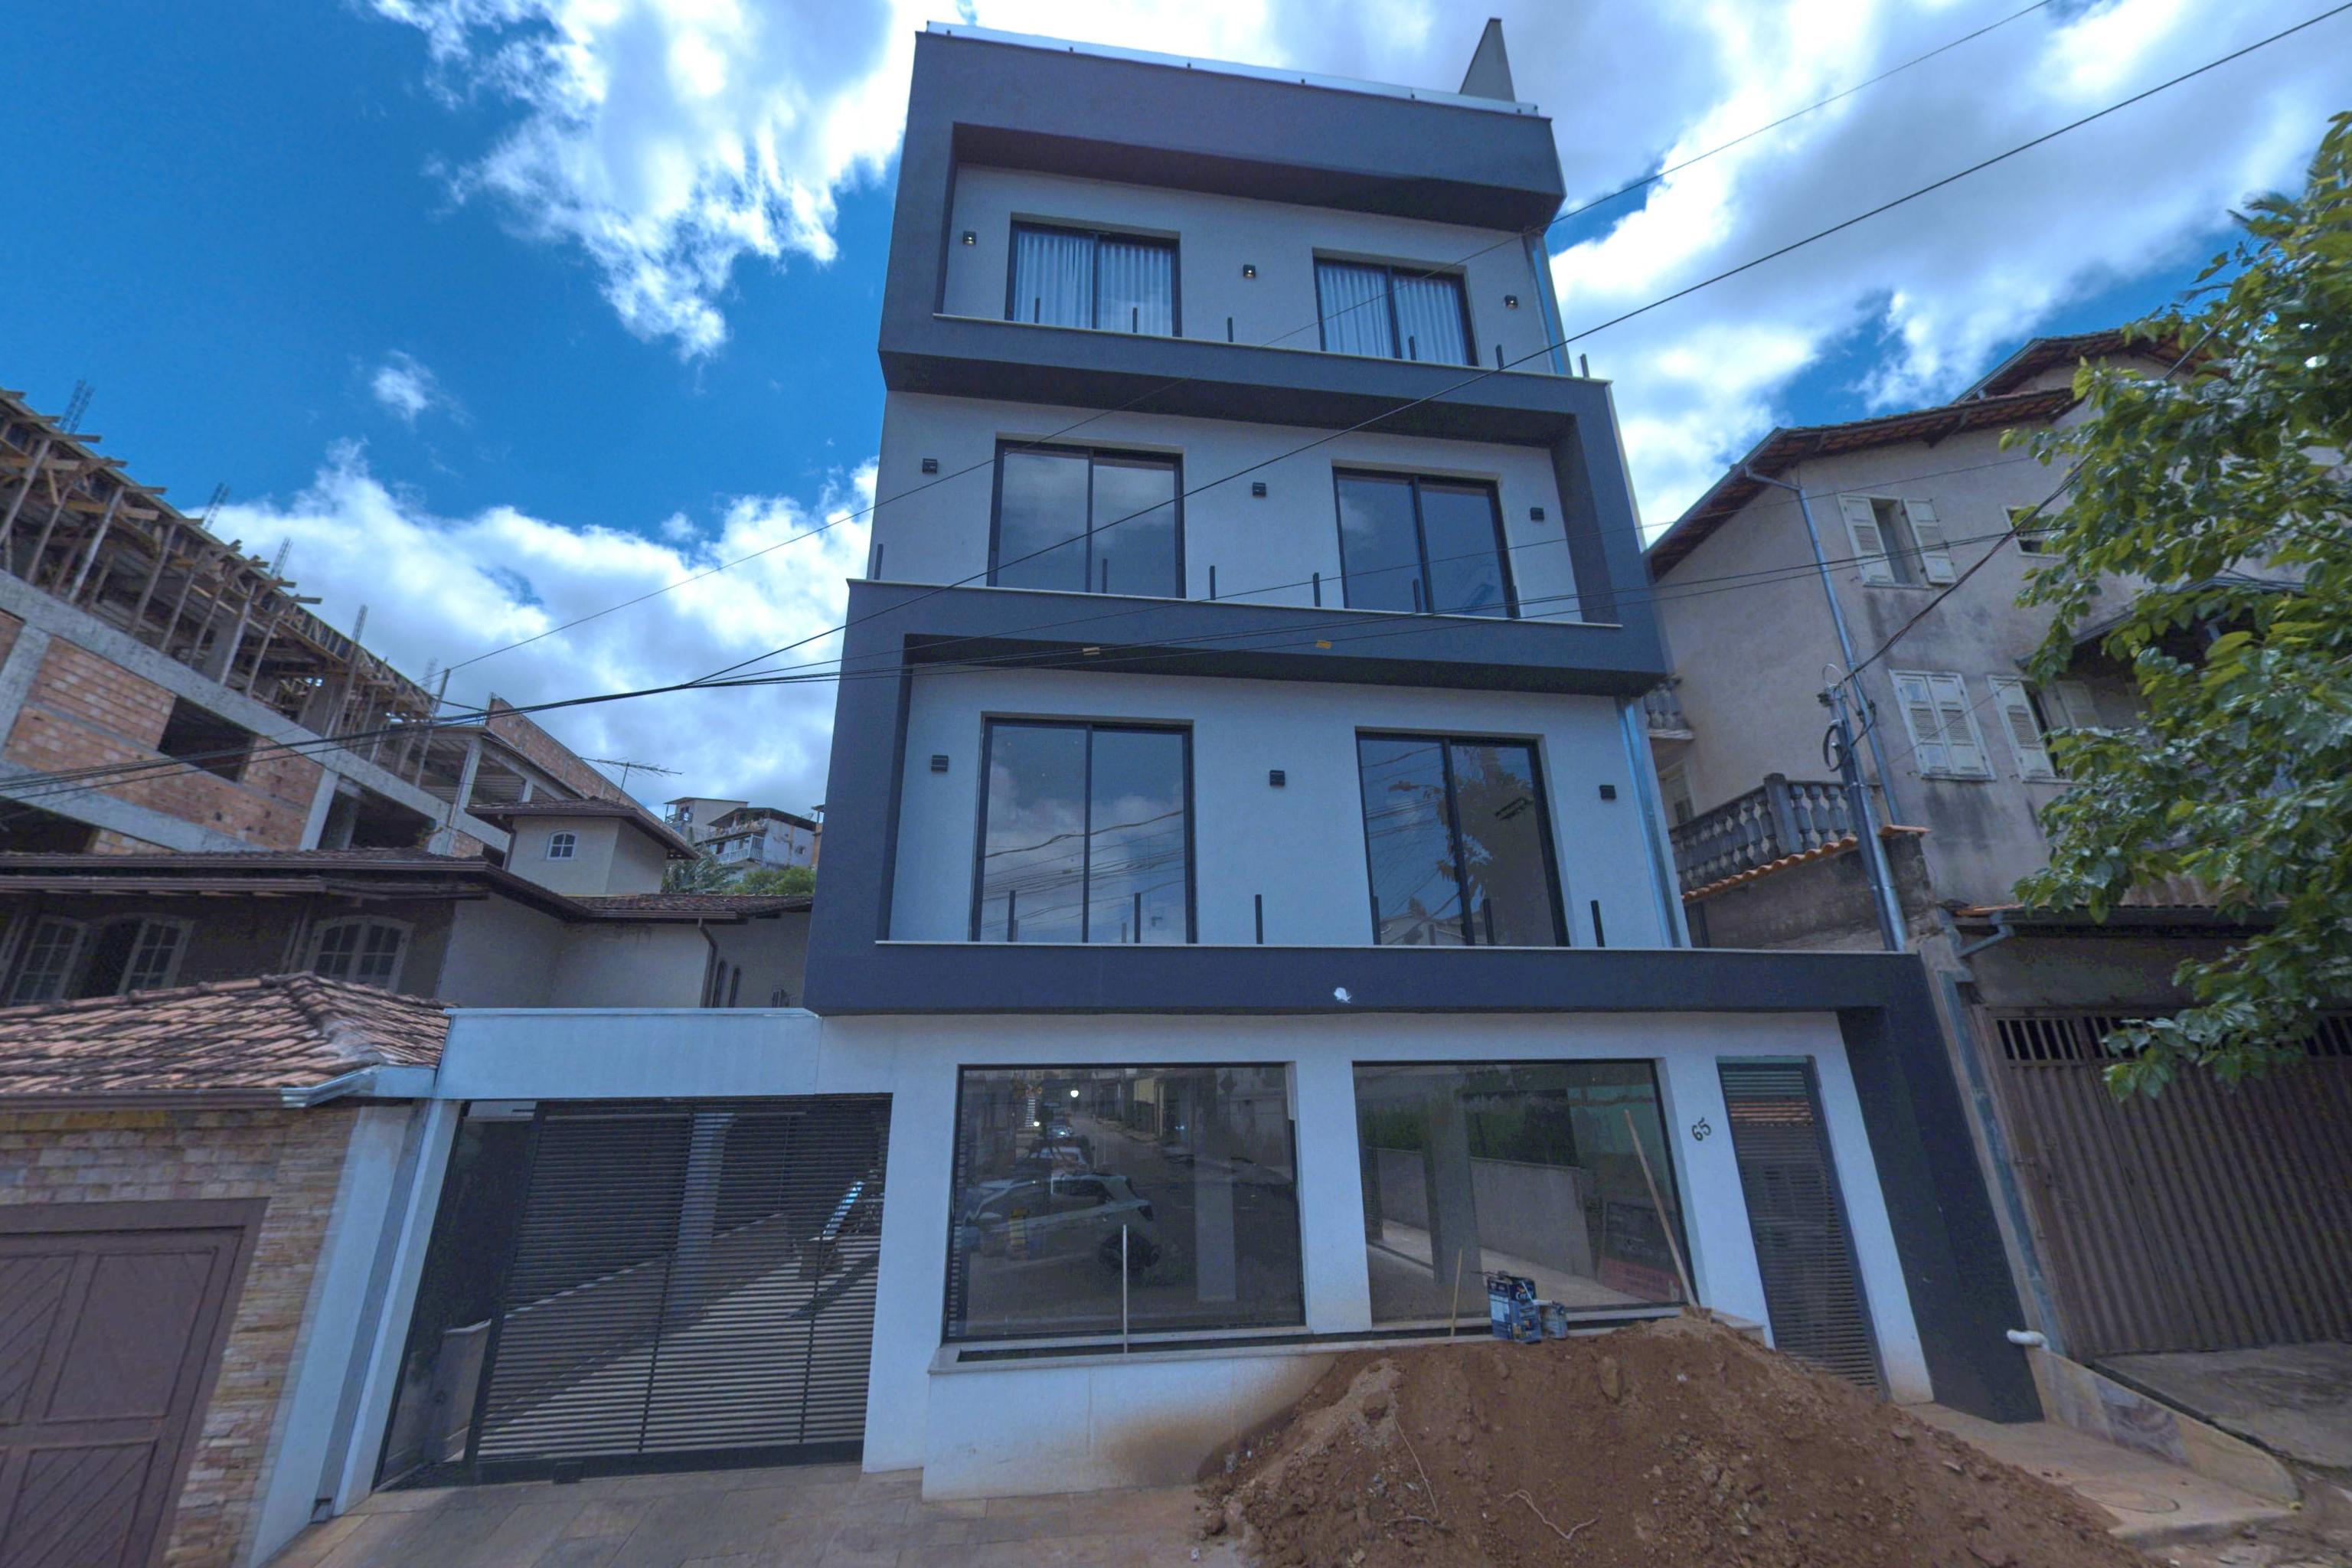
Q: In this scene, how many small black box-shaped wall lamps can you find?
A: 9